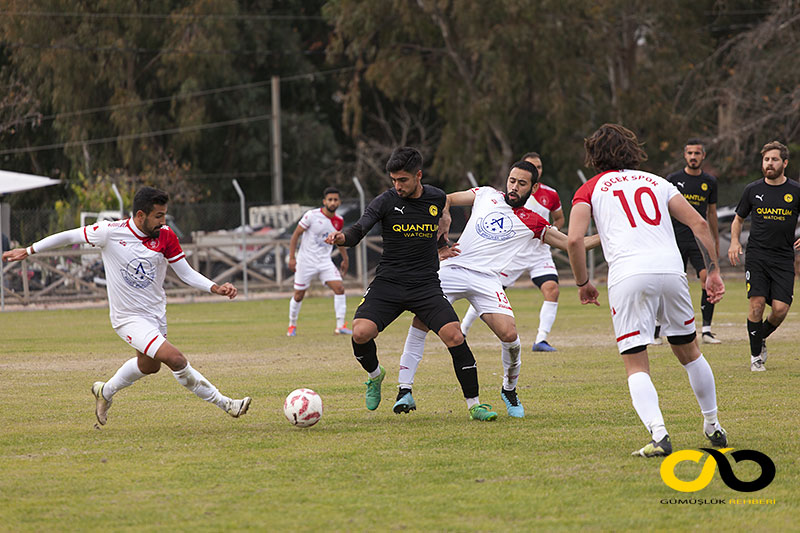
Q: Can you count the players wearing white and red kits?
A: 5